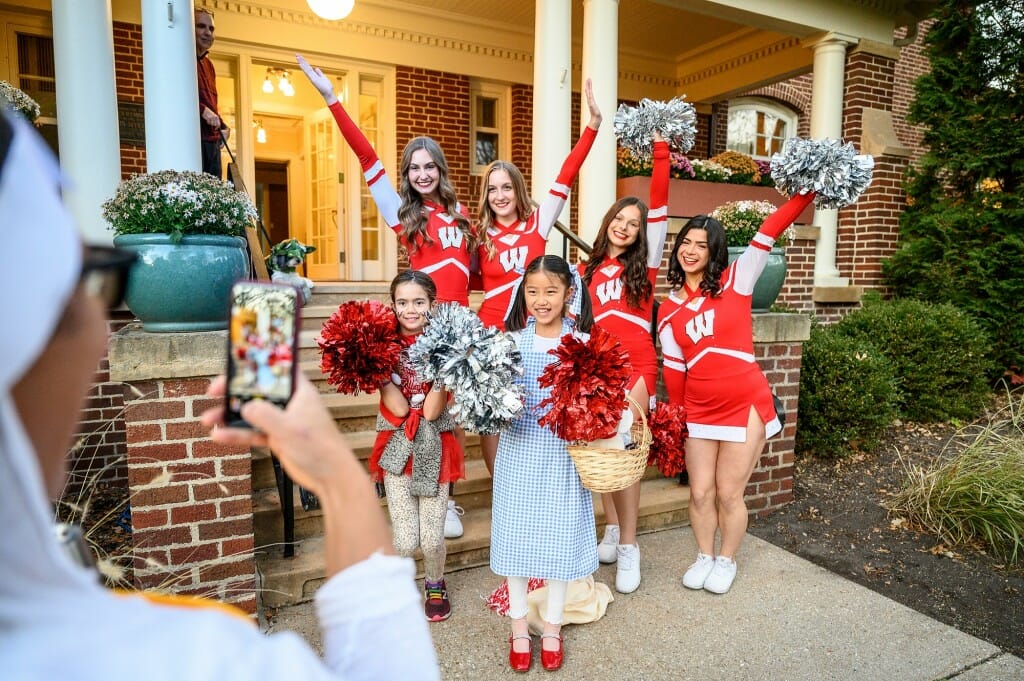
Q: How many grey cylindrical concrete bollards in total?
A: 0